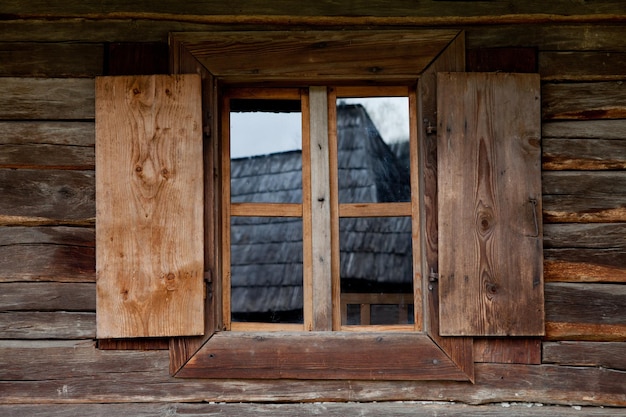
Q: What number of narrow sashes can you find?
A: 2